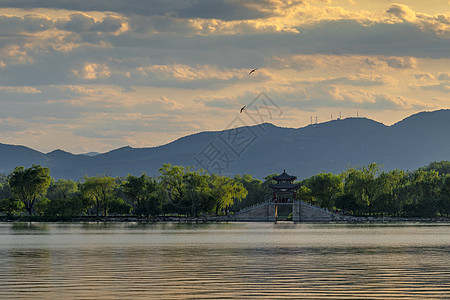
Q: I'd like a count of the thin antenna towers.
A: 5